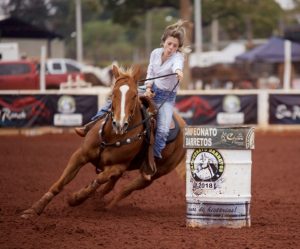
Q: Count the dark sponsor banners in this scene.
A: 3